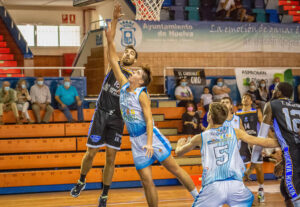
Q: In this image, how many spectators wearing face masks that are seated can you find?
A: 10